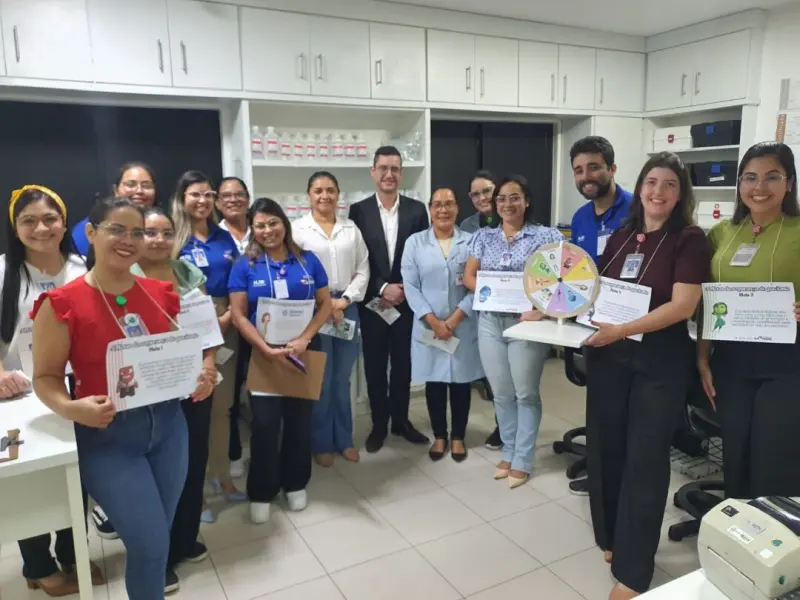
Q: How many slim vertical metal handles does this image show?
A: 13